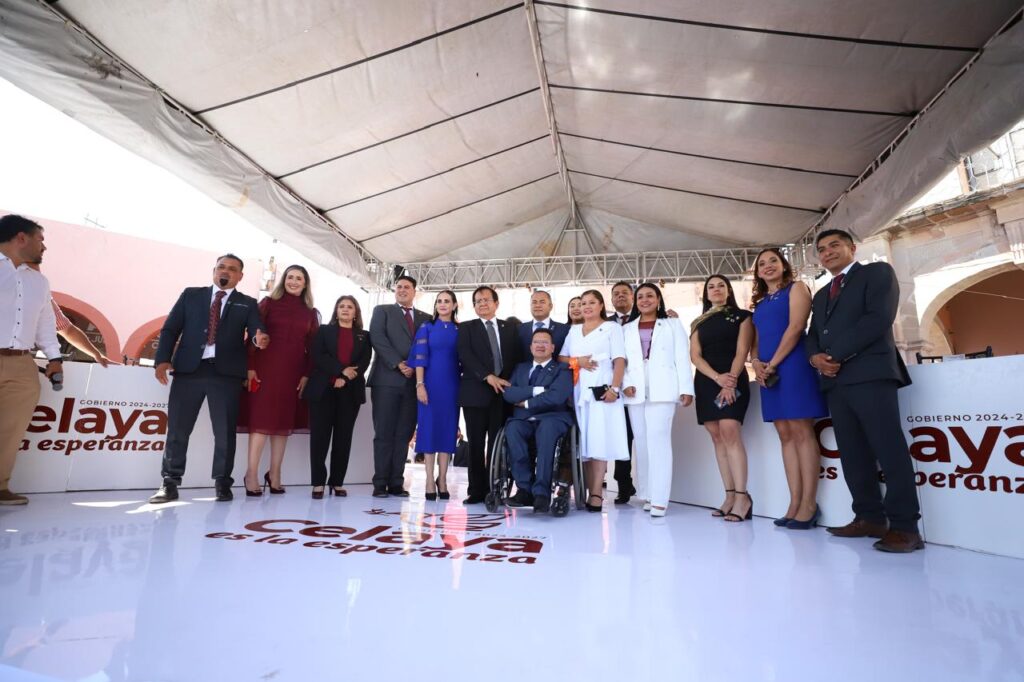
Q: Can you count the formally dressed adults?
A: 15